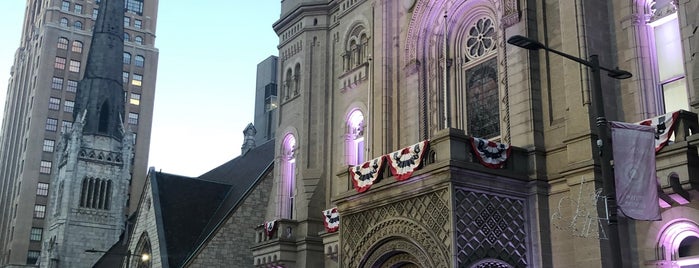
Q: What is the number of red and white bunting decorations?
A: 6